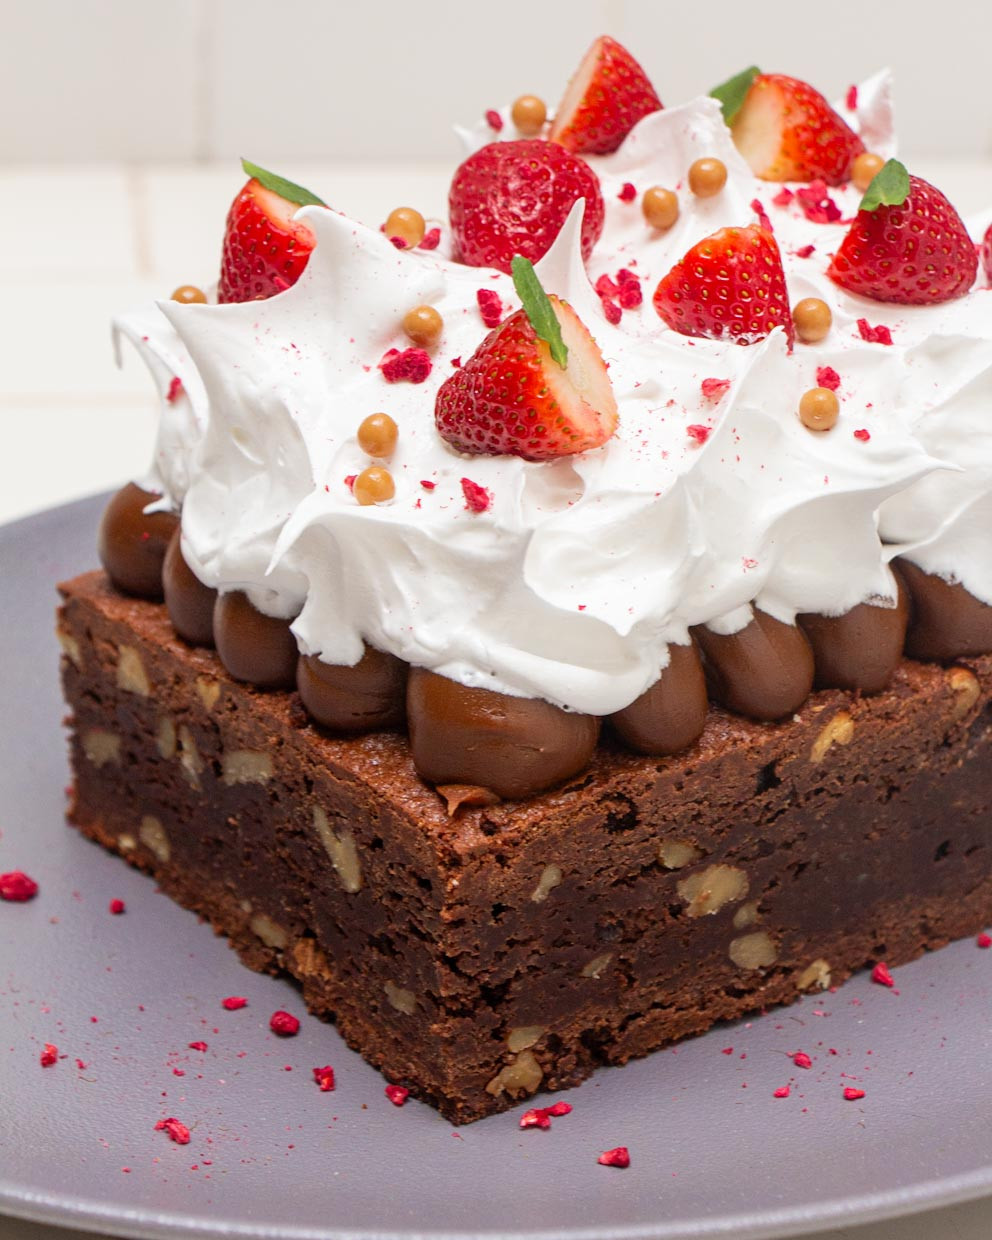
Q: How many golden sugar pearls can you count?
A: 11